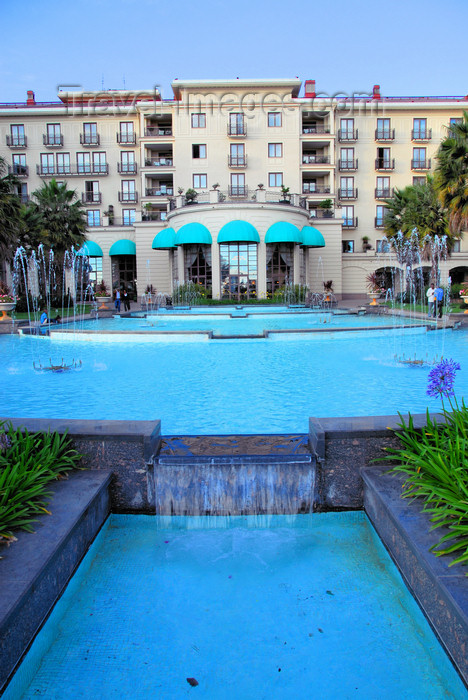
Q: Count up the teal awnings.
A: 7